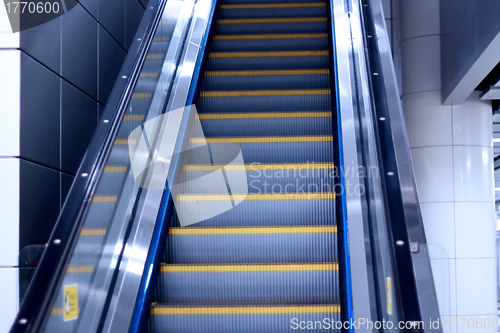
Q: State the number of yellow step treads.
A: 13